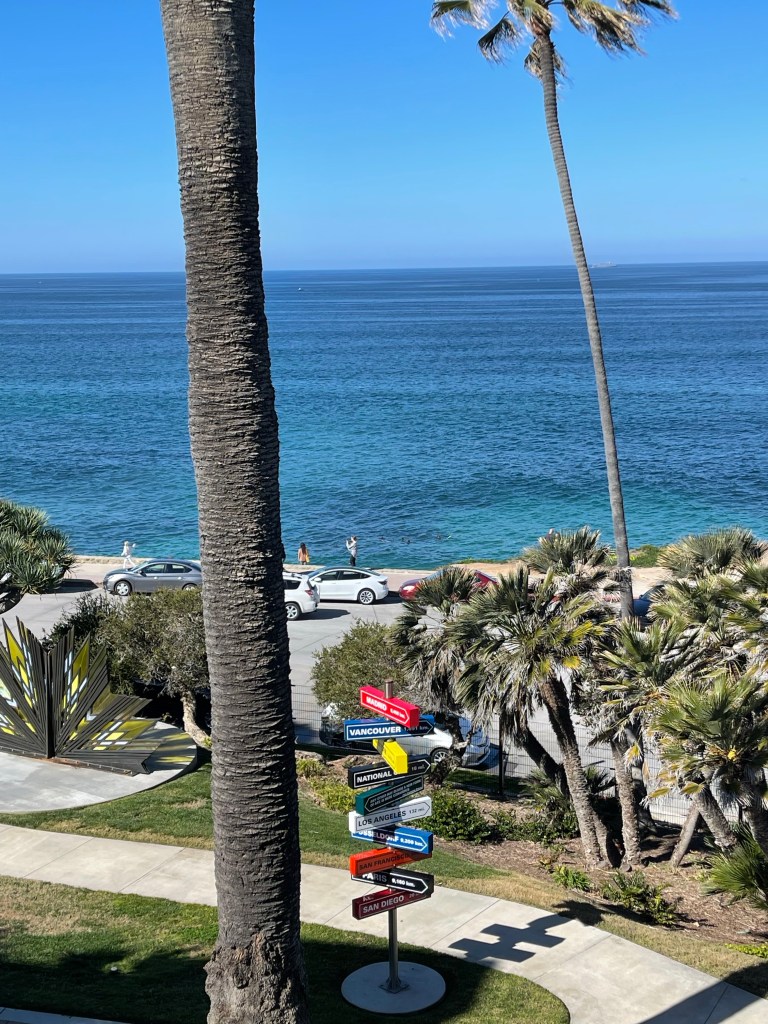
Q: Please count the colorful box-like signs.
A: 10